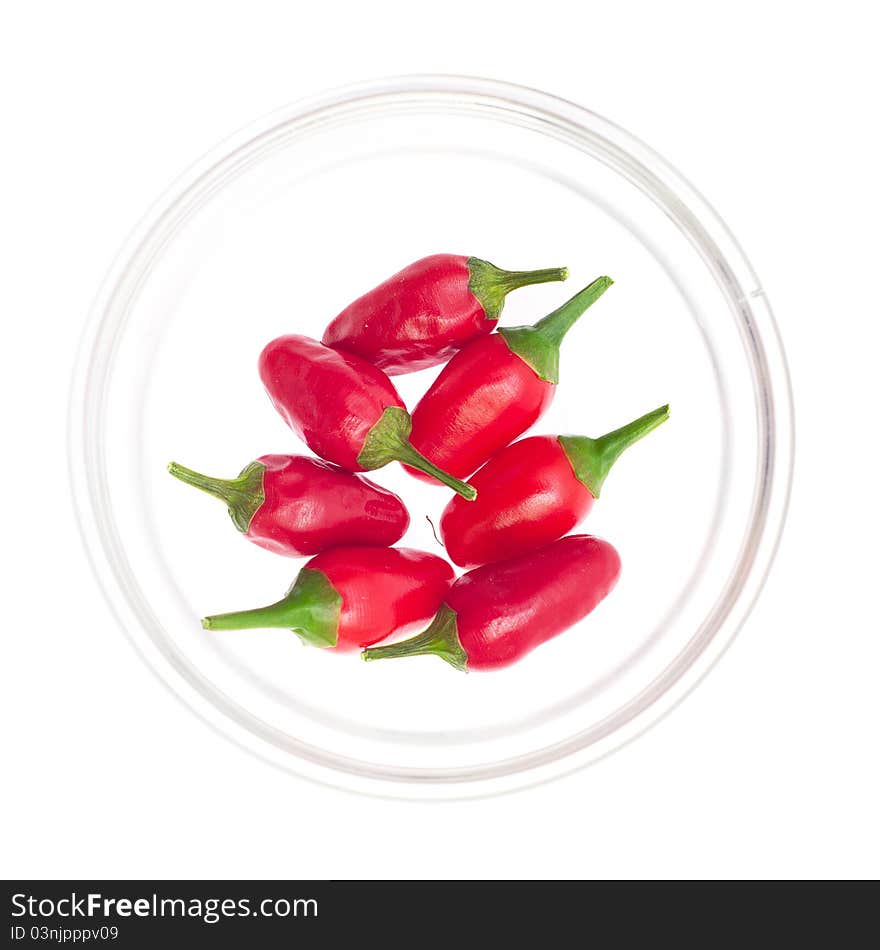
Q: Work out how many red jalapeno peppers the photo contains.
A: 7